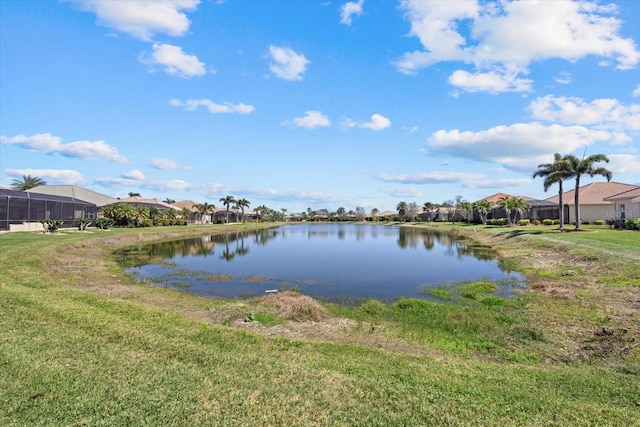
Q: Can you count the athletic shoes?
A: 0